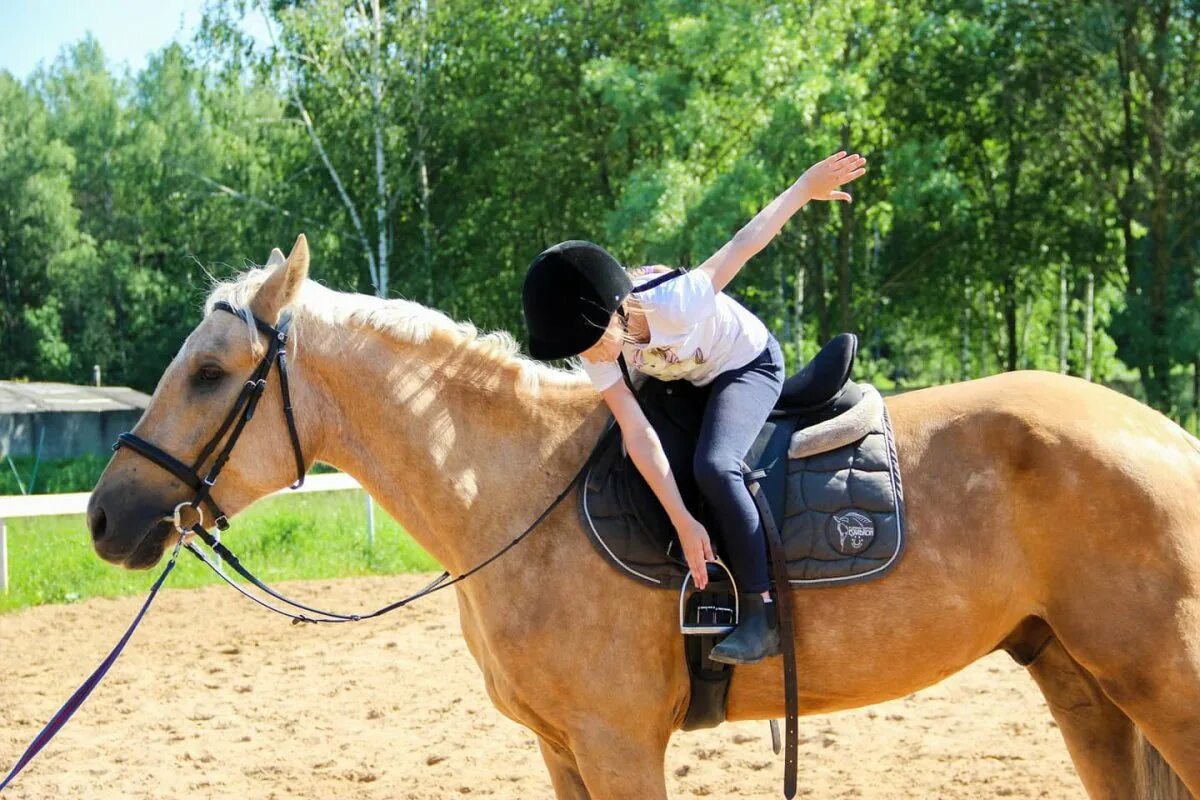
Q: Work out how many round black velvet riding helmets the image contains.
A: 1